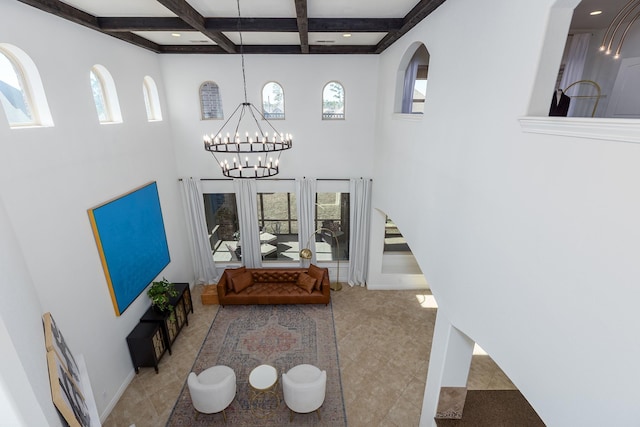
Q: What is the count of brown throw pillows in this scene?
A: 4